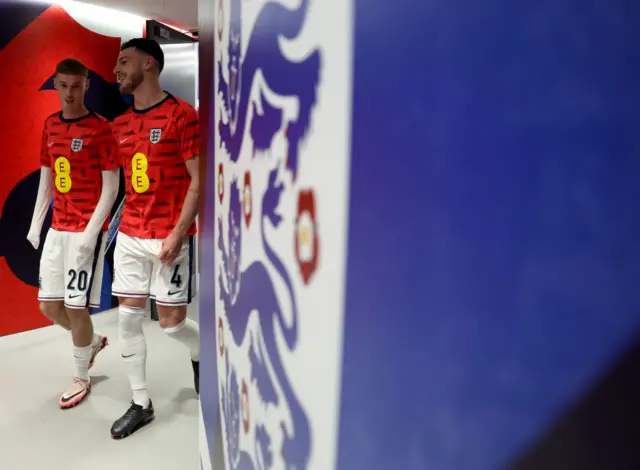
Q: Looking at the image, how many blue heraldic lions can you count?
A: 3